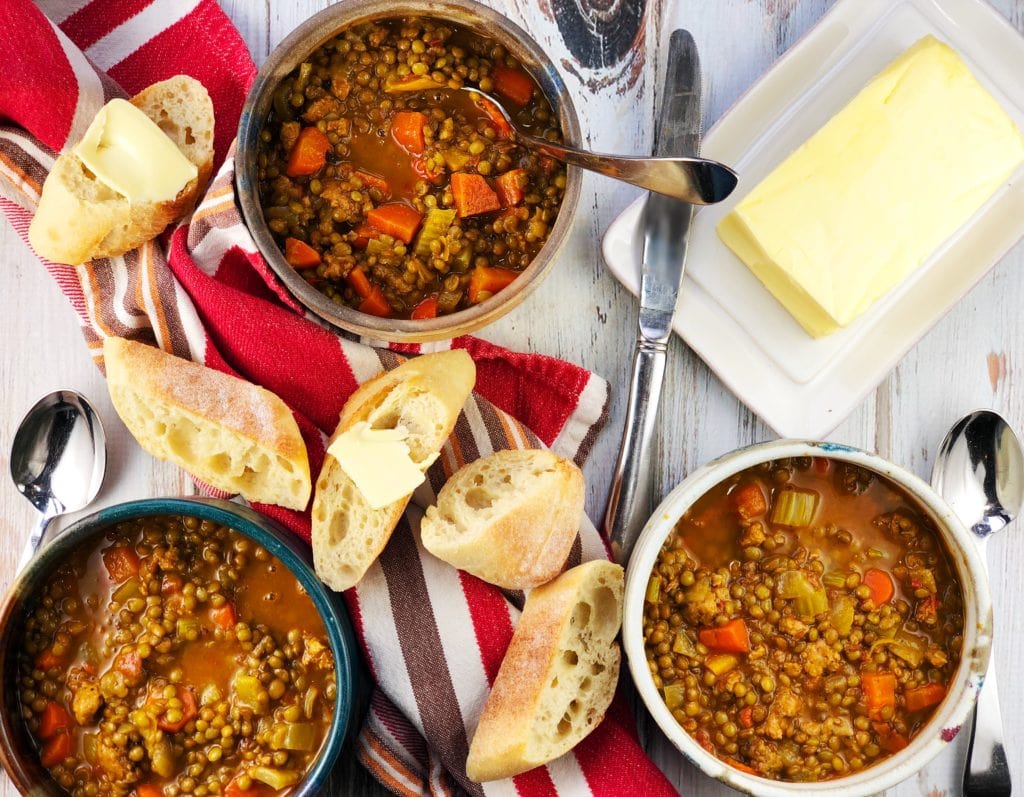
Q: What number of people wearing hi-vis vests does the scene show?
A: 0